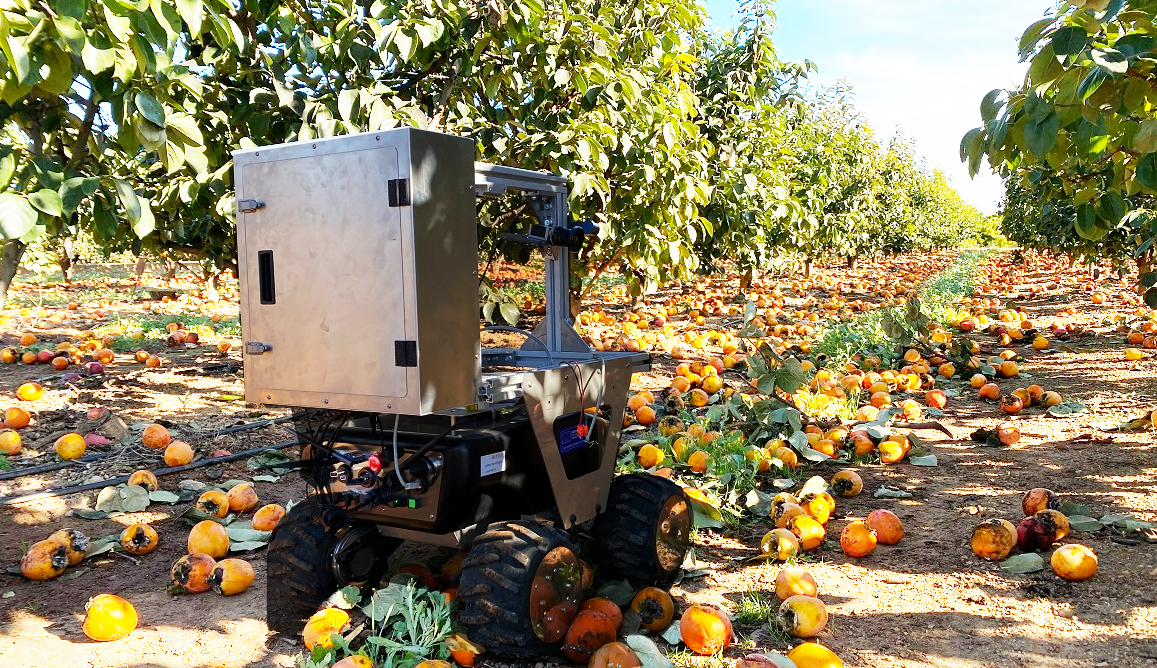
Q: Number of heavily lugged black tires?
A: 3